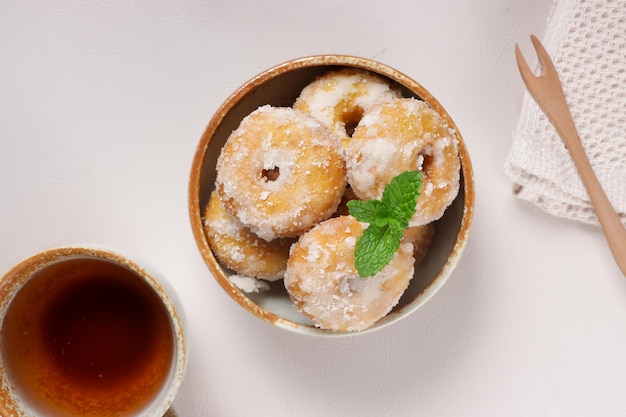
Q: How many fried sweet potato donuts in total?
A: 6